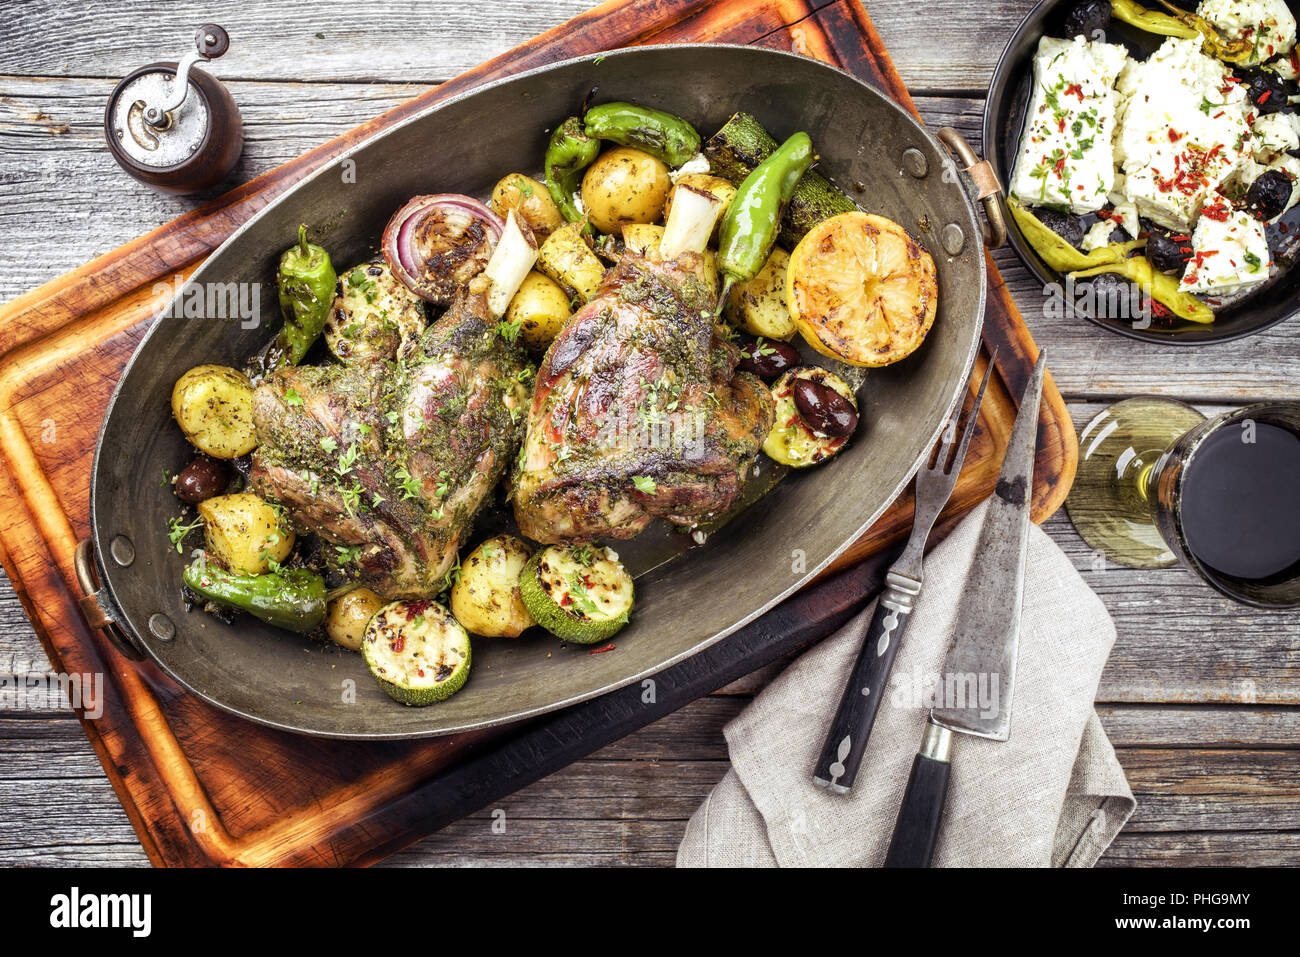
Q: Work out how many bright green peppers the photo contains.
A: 5